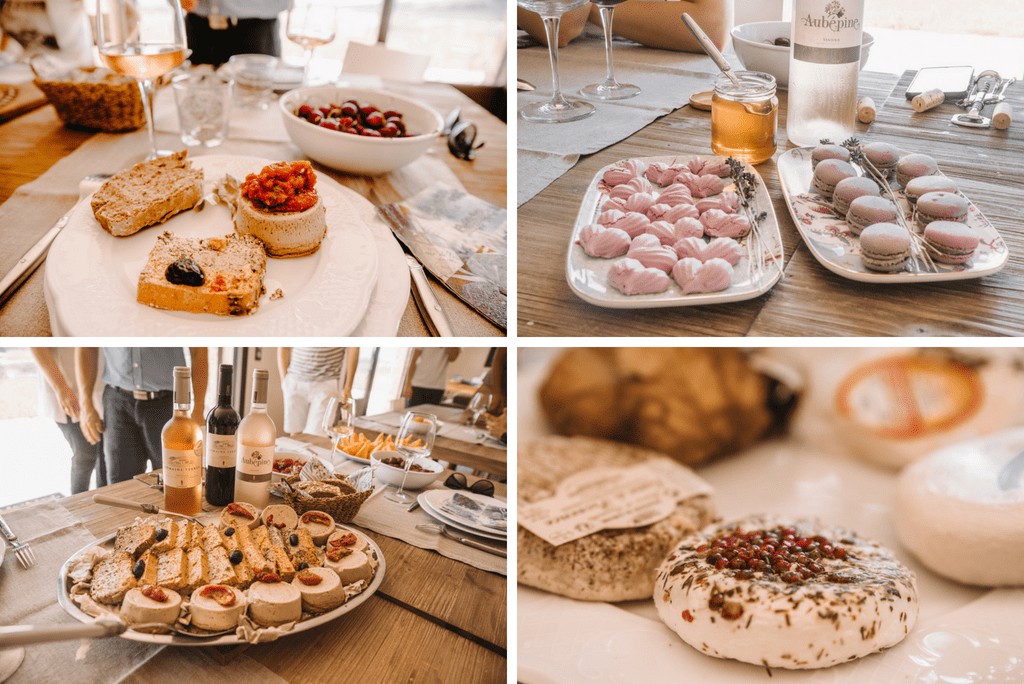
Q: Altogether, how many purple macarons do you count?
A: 10